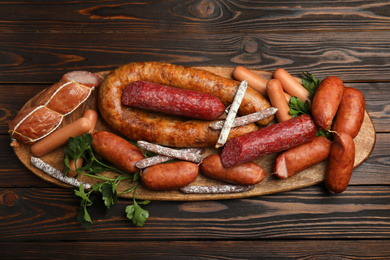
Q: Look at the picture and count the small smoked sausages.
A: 7